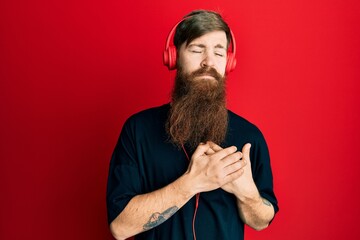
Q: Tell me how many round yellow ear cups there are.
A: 0